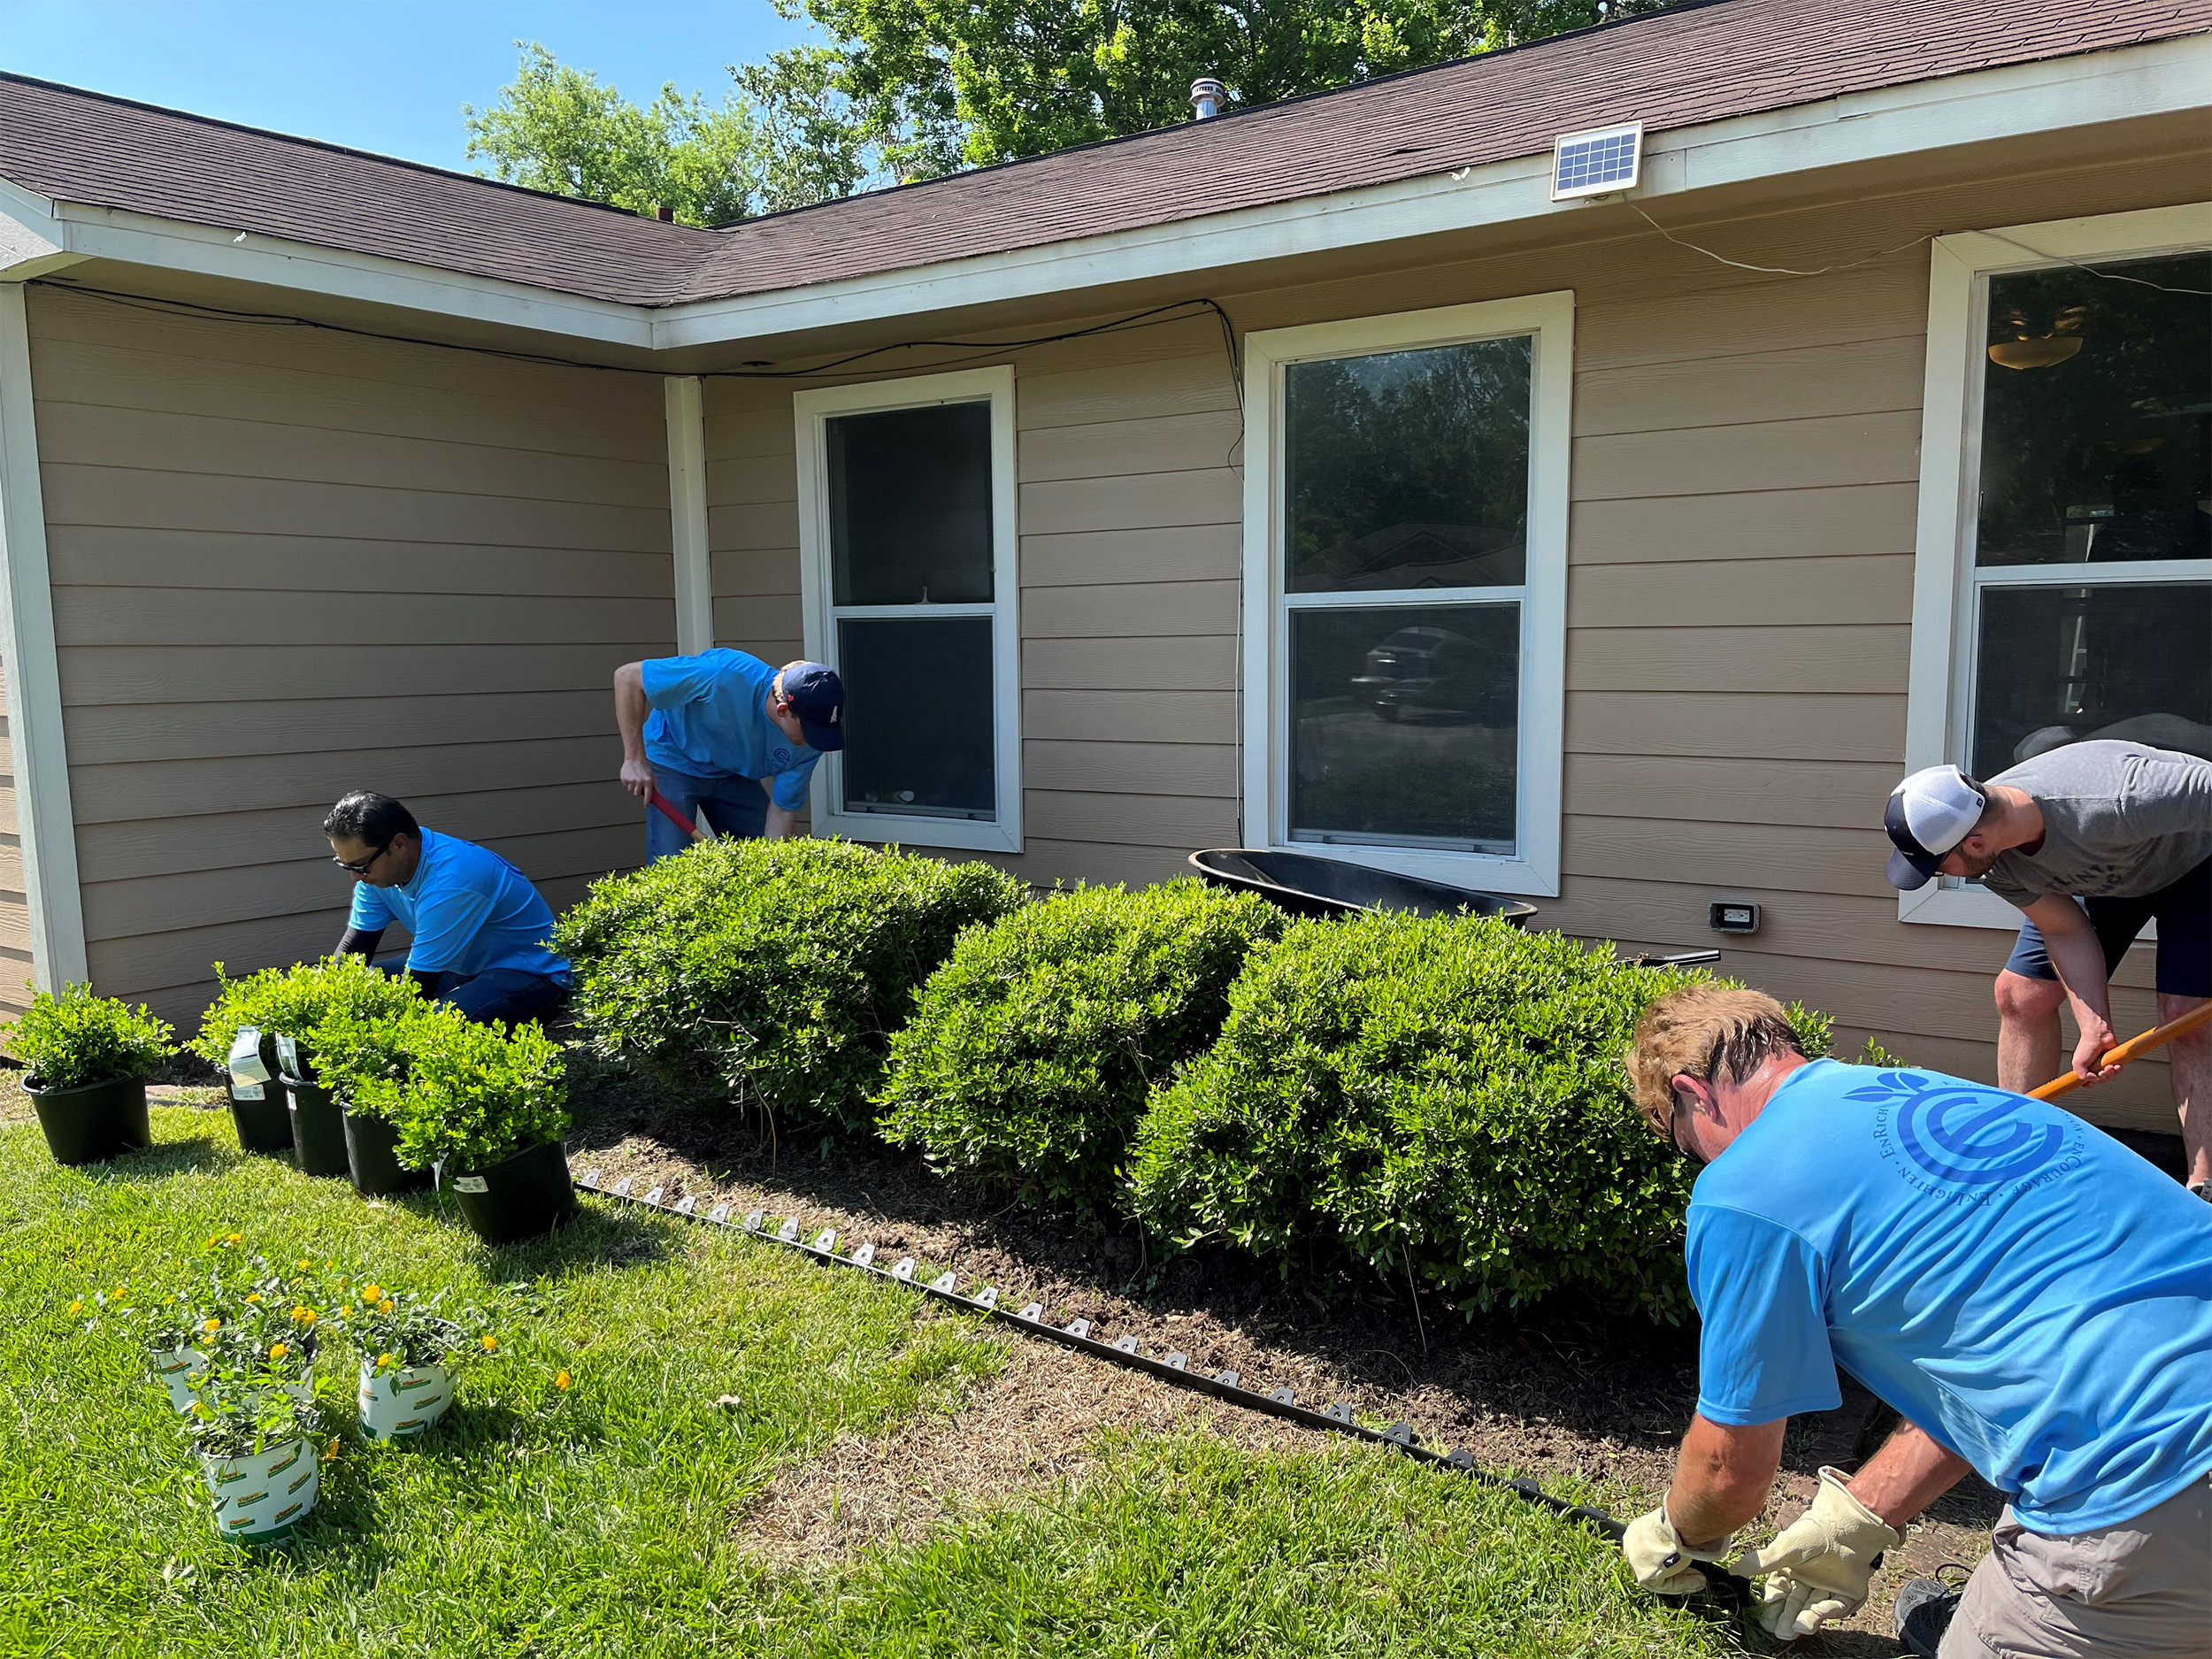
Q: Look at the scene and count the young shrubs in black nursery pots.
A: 5